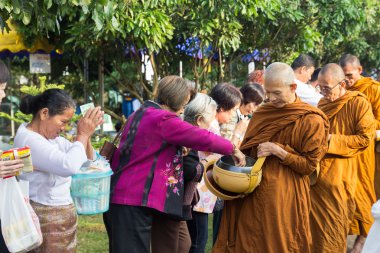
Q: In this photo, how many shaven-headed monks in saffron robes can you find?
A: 3